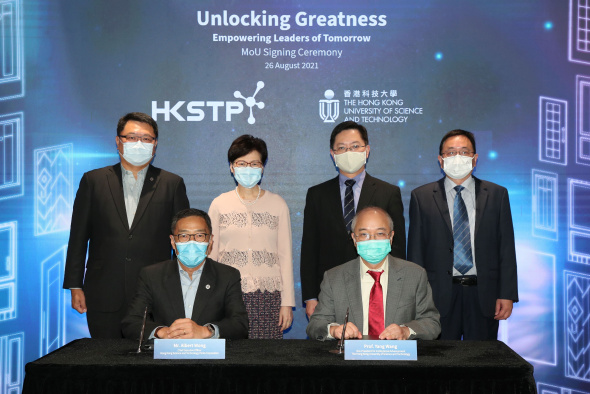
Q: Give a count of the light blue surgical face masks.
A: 3